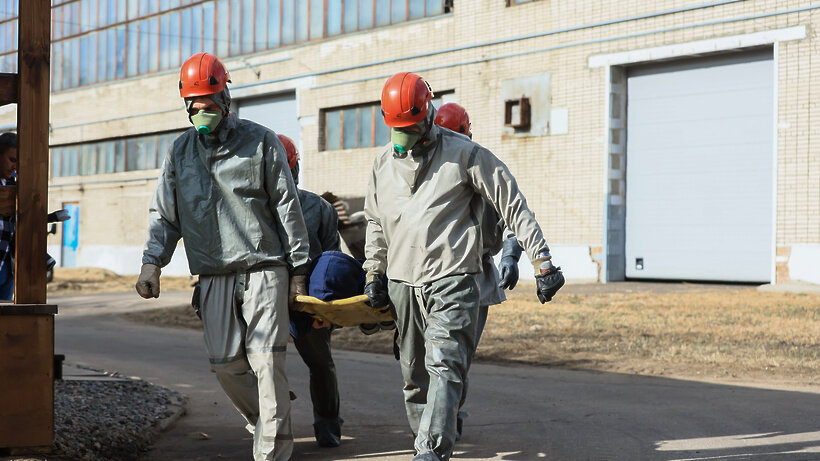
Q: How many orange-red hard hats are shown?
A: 4